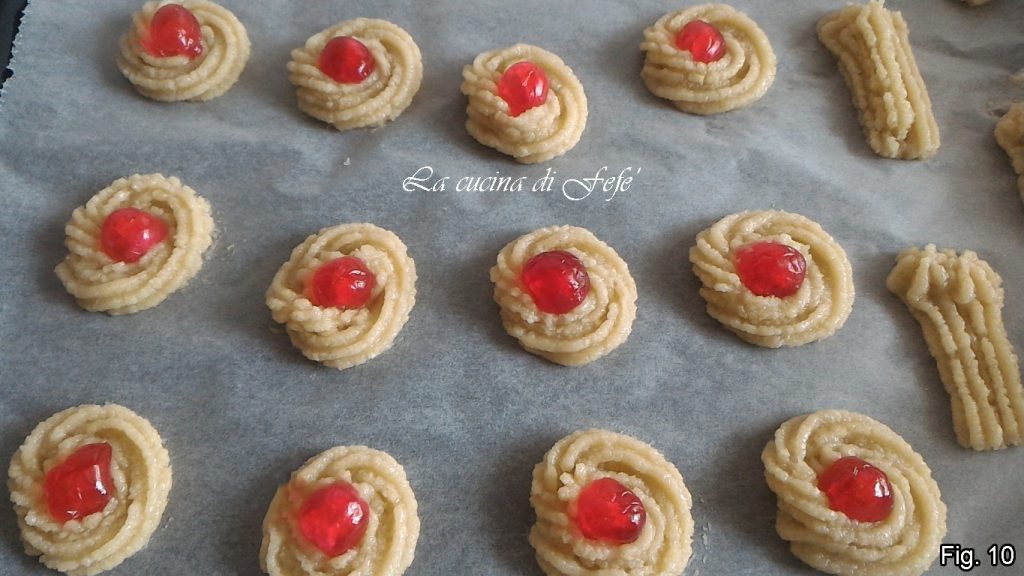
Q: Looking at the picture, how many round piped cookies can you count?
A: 12